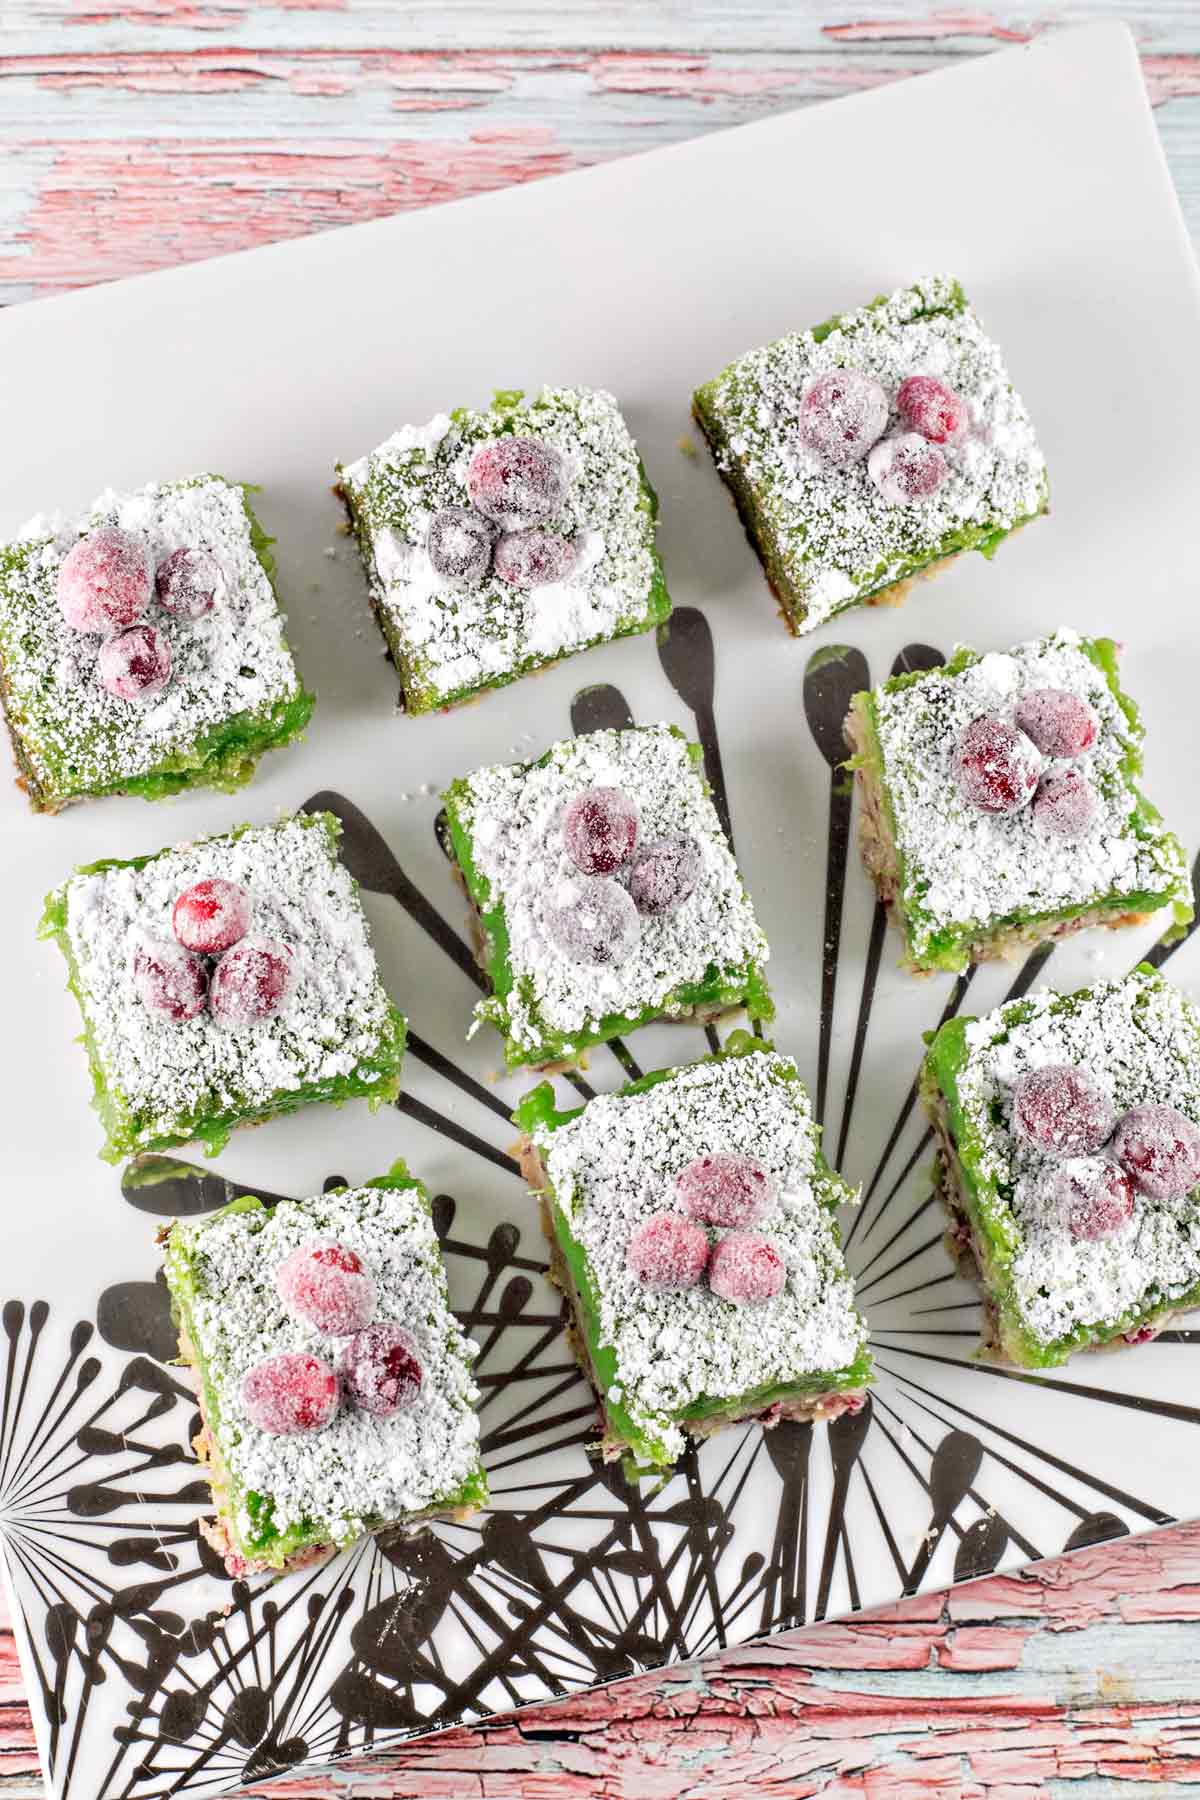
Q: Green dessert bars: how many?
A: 9